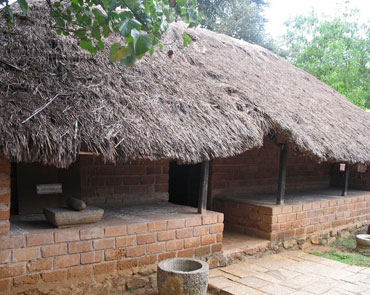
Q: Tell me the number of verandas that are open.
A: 2